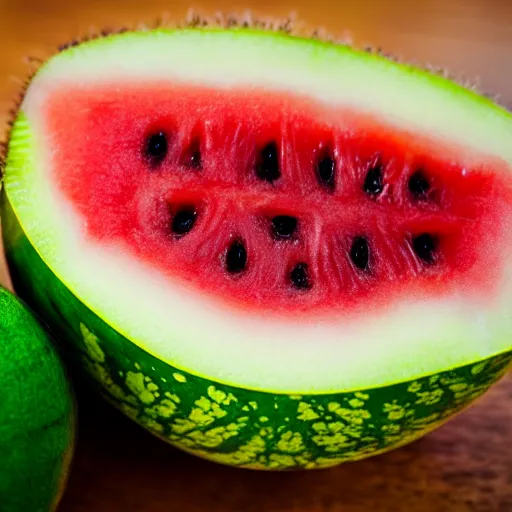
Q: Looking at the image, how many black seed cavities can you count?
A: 12